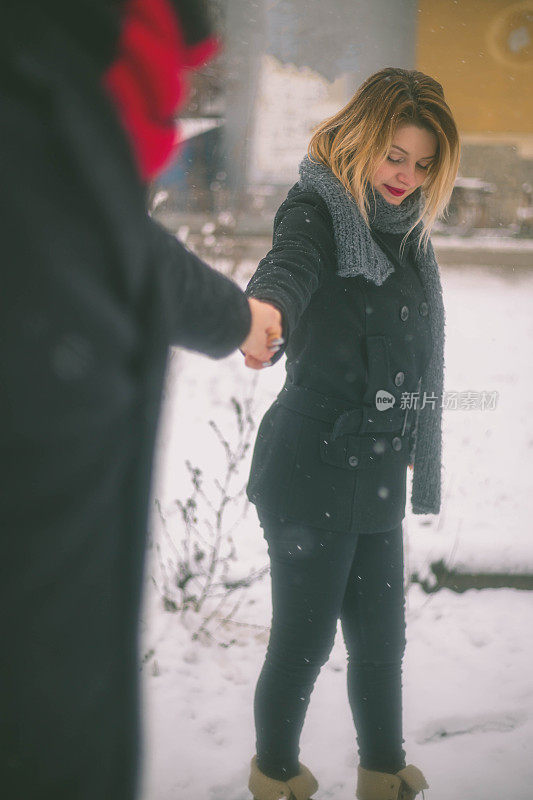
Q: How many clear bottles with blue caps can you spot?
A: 0